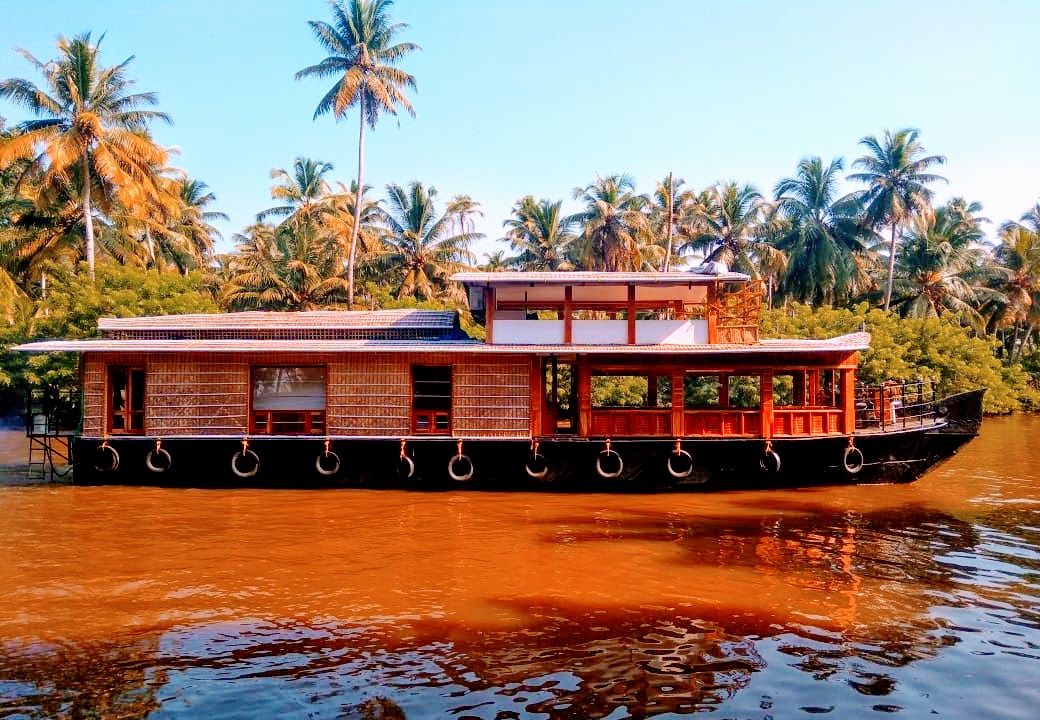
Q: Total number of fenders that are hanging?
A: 11